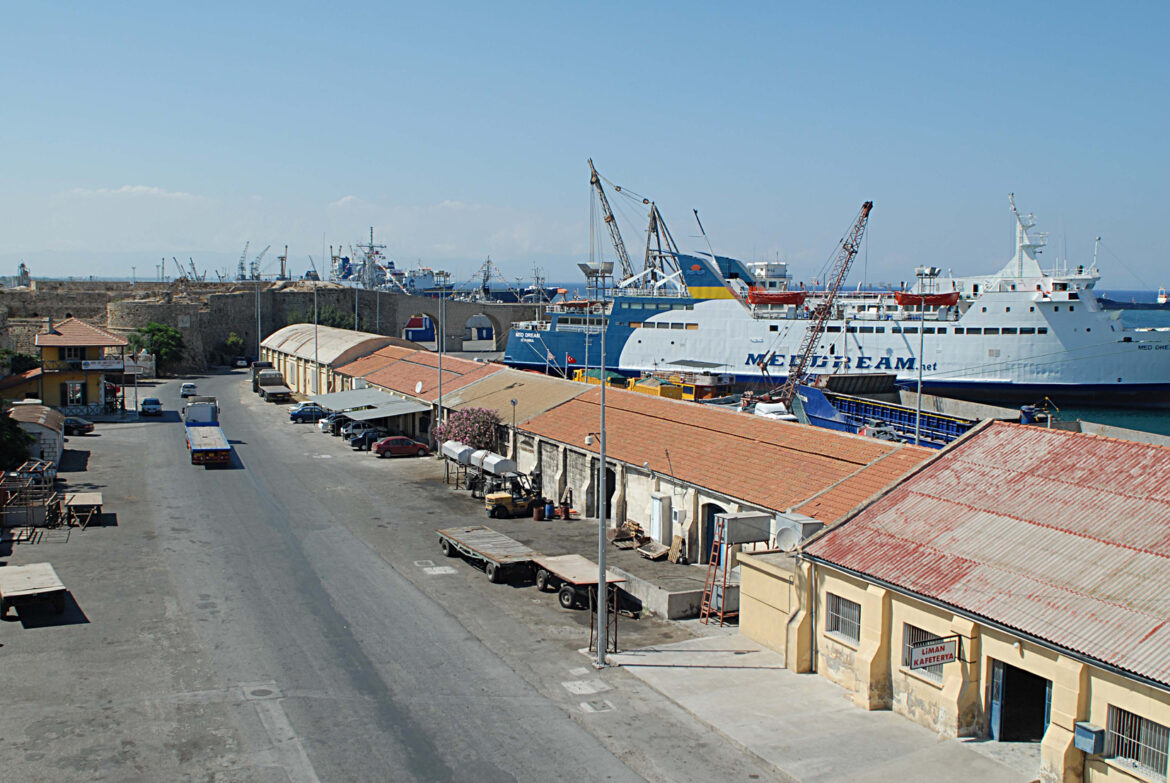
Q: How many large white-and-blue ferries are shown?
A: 1